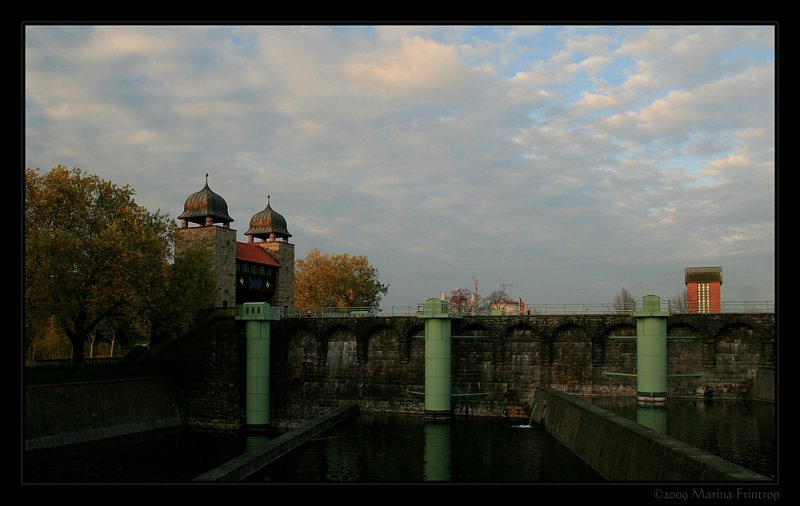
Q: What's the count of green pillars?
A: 3